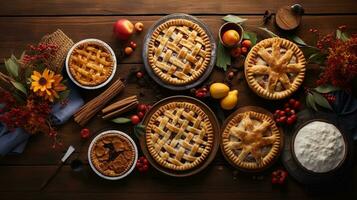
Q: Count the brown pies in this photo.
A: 6